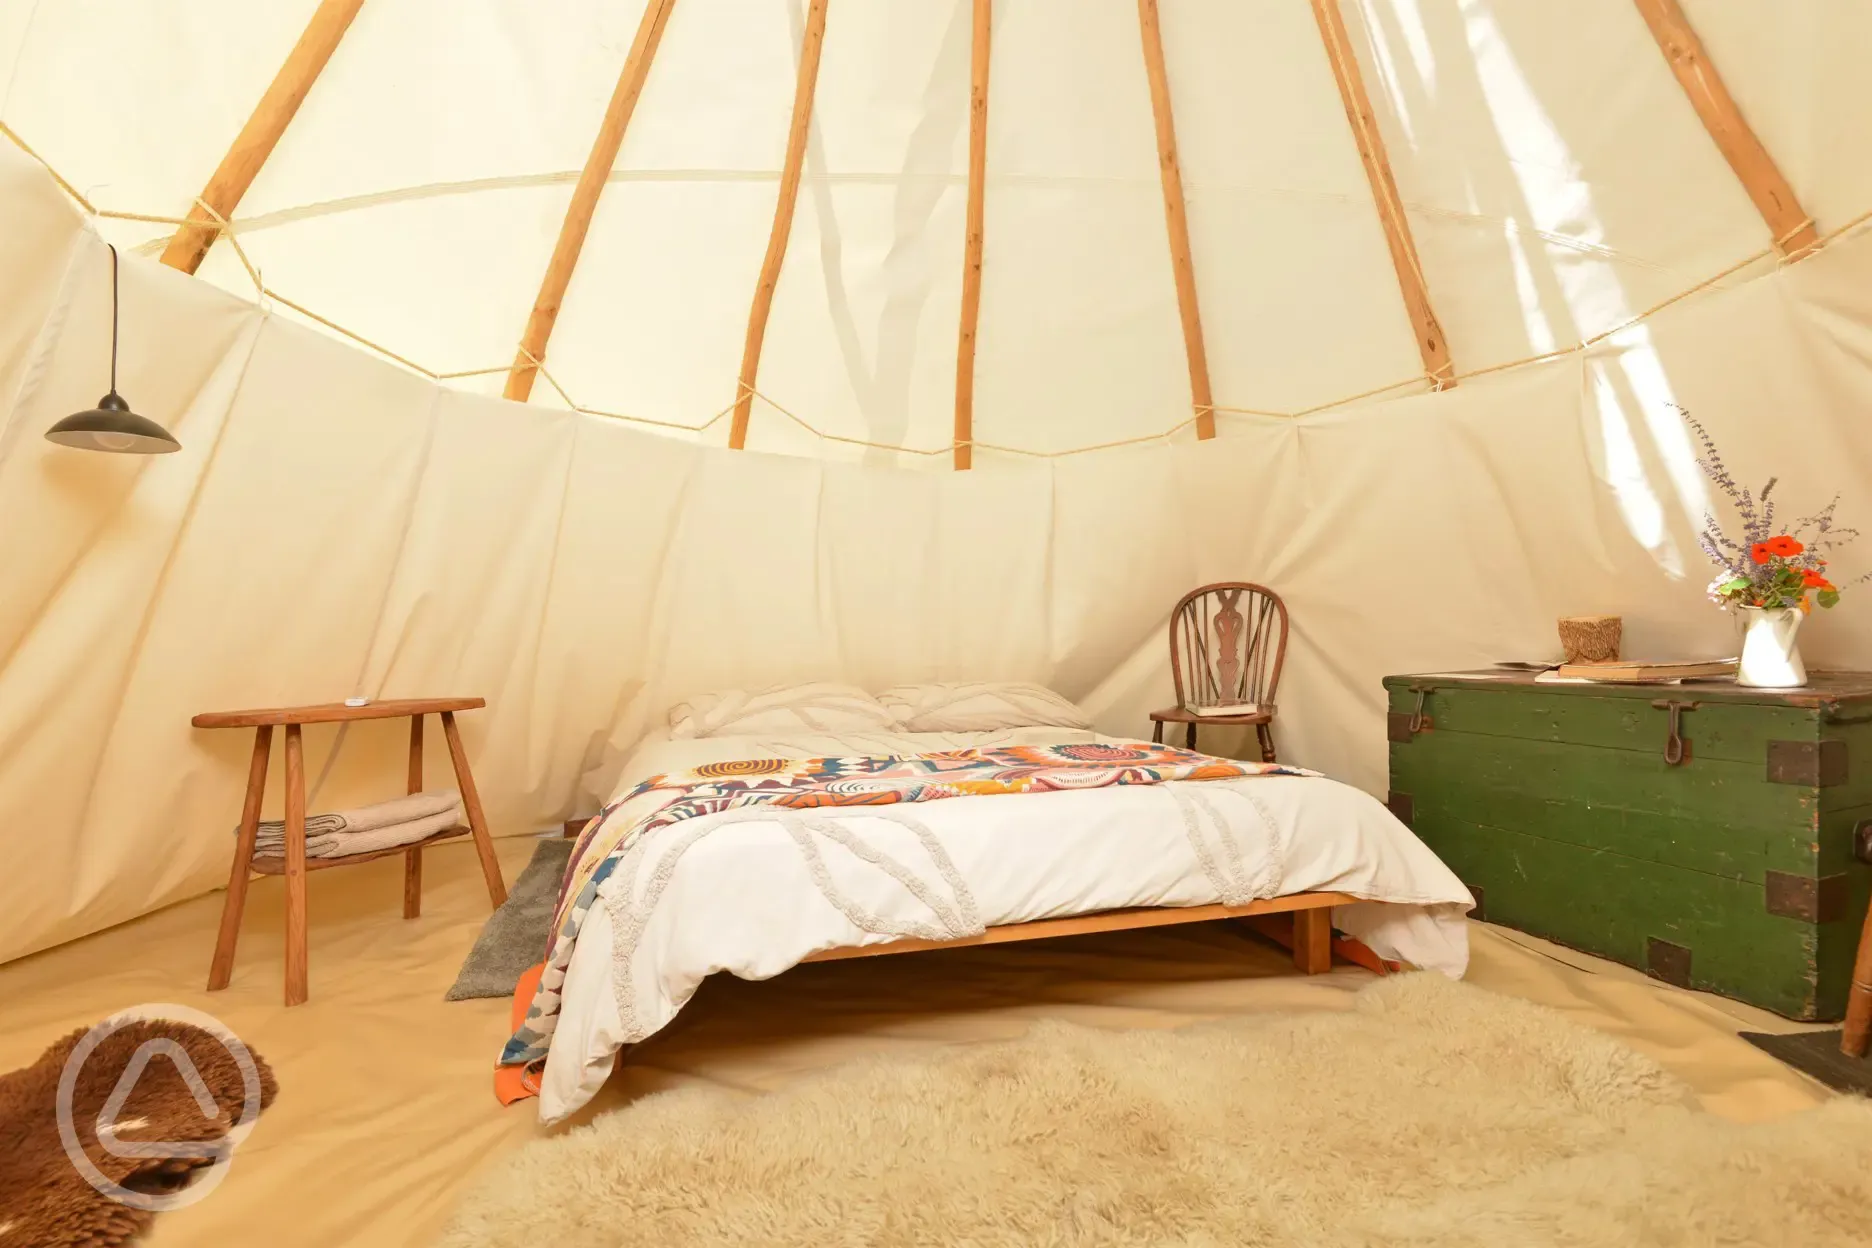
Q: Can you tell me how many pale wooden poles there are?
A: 7